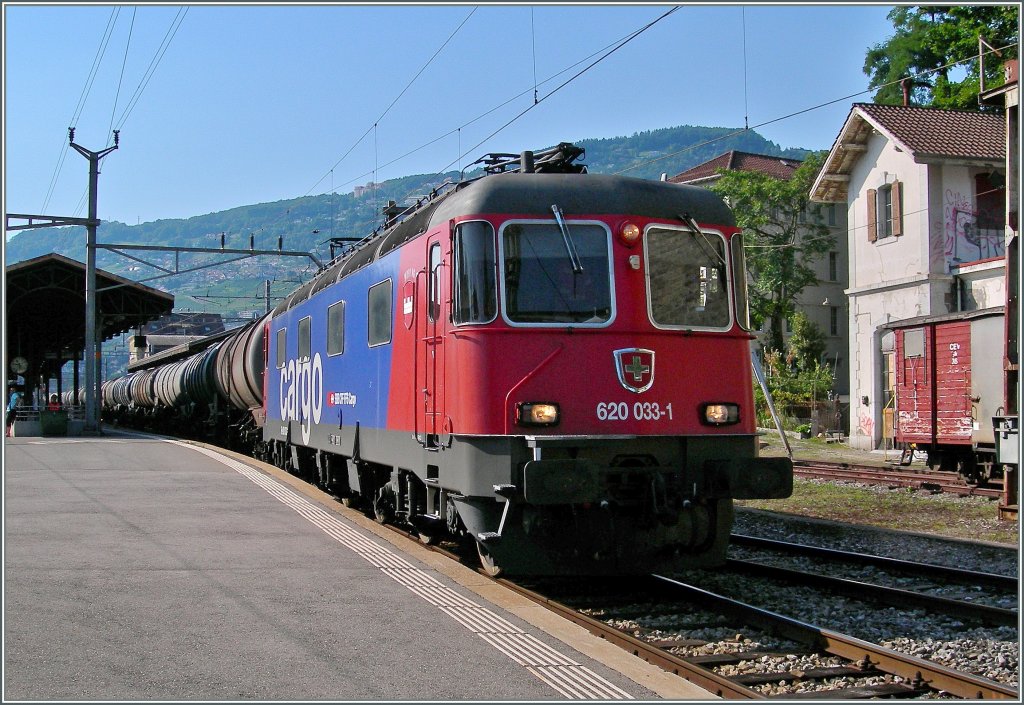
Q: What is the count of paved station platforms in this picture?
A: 1